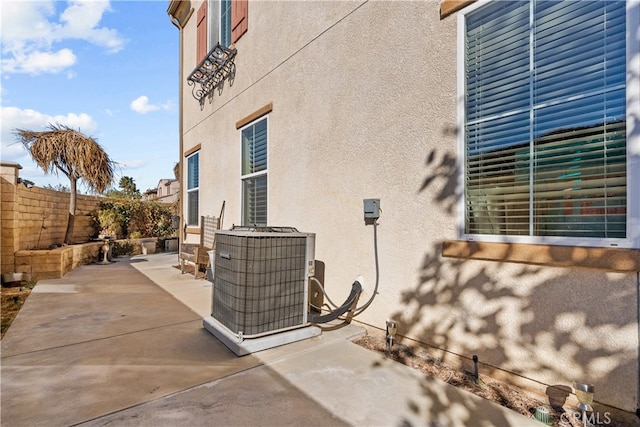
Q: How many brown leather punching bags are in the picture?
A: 0